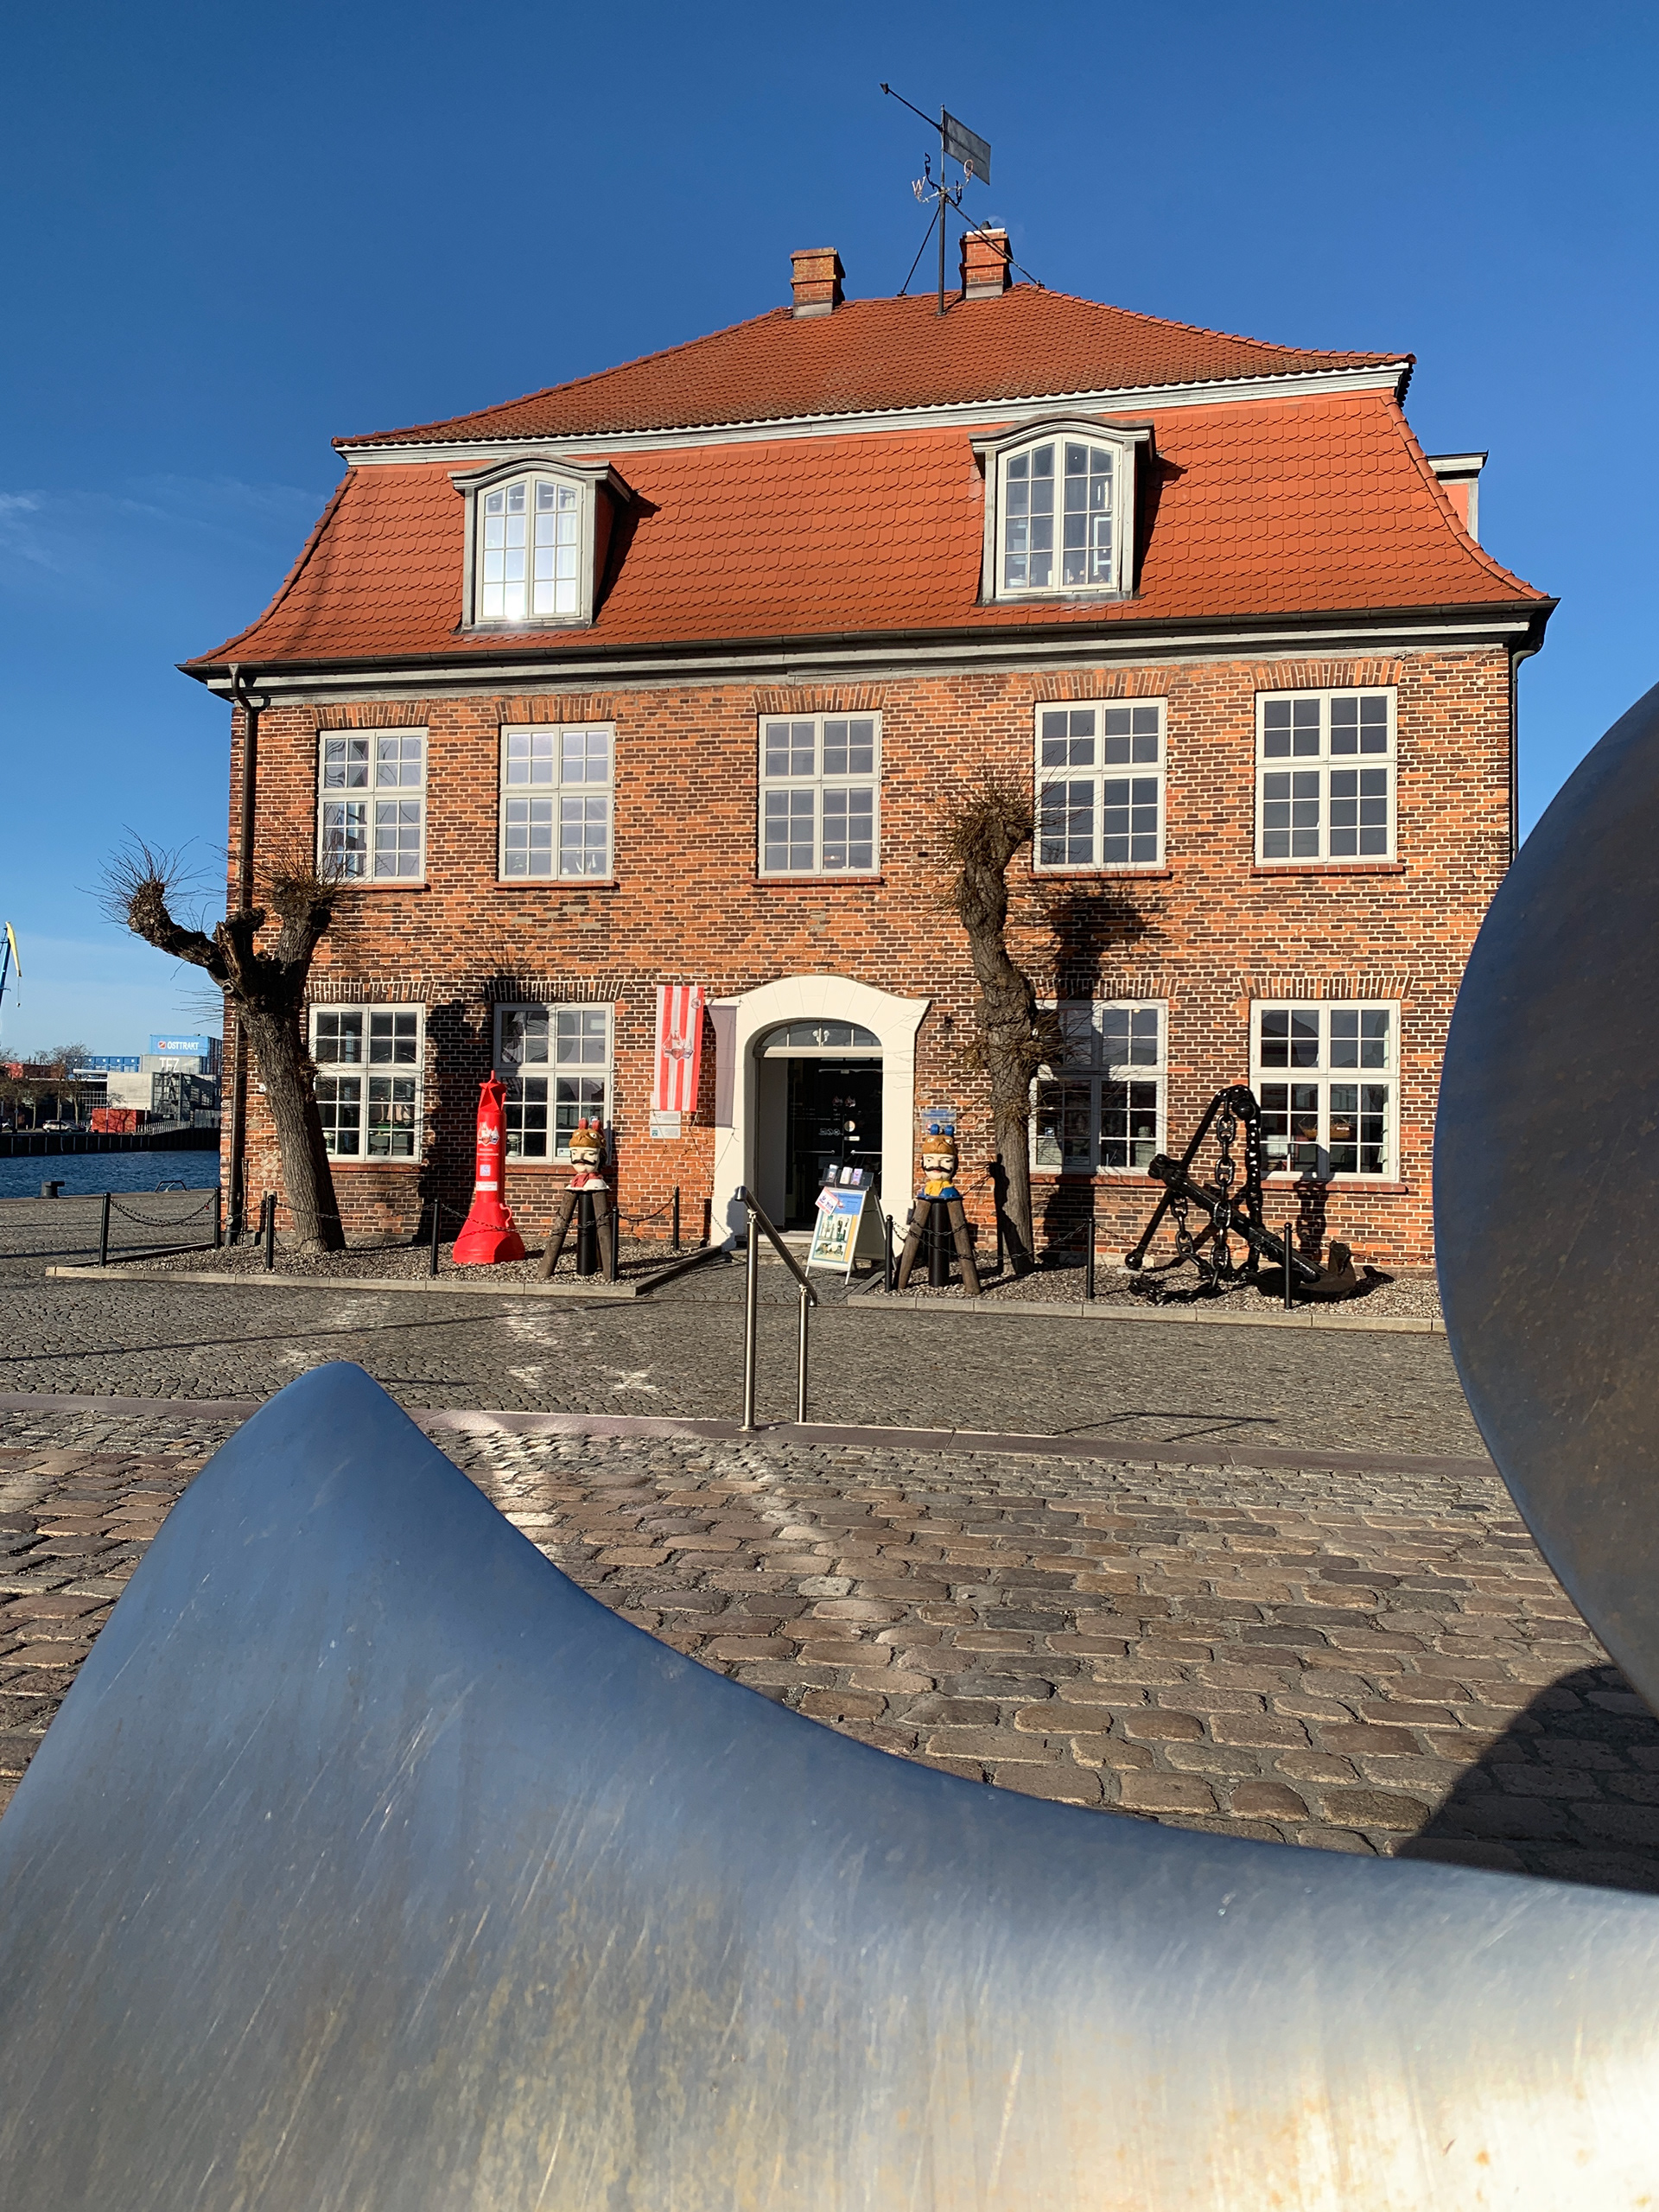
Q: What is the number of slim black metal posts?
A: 9